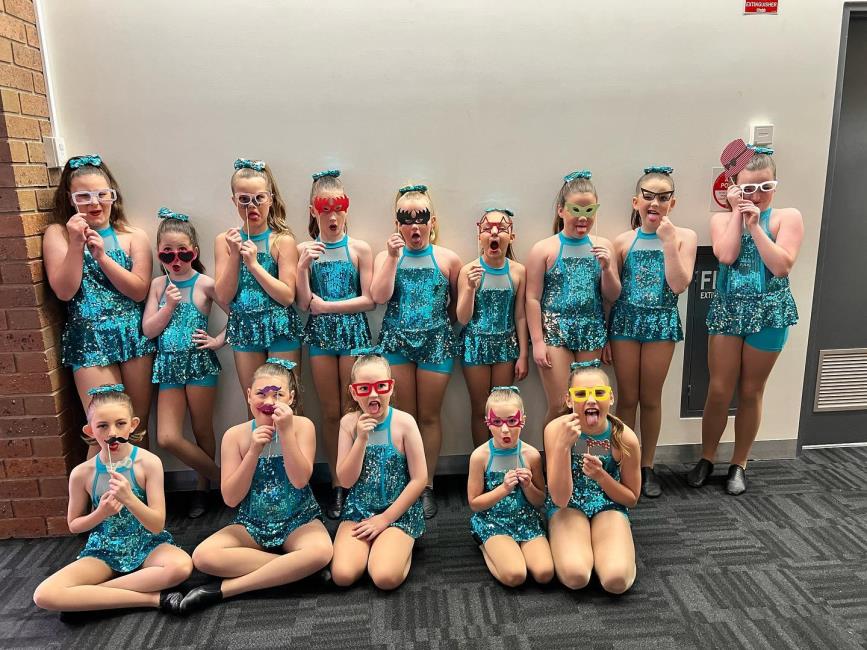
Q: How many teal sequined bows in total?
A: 14